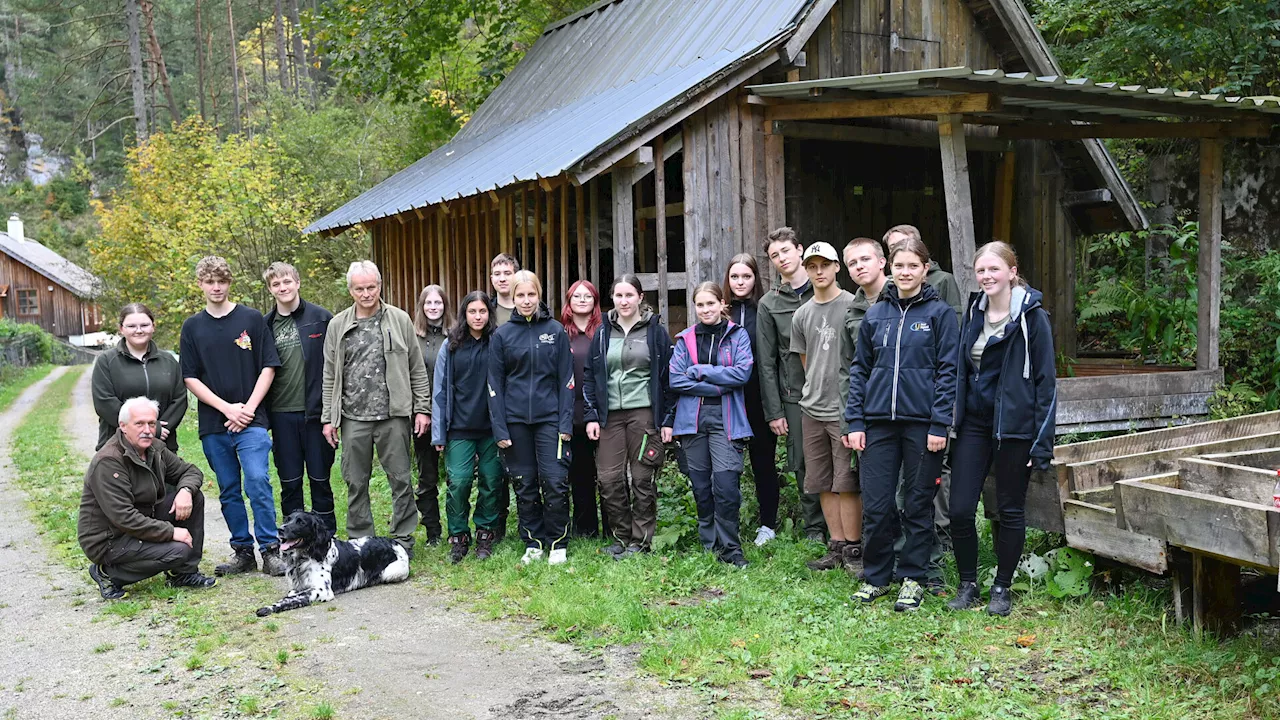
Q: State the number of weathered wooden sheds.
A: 1